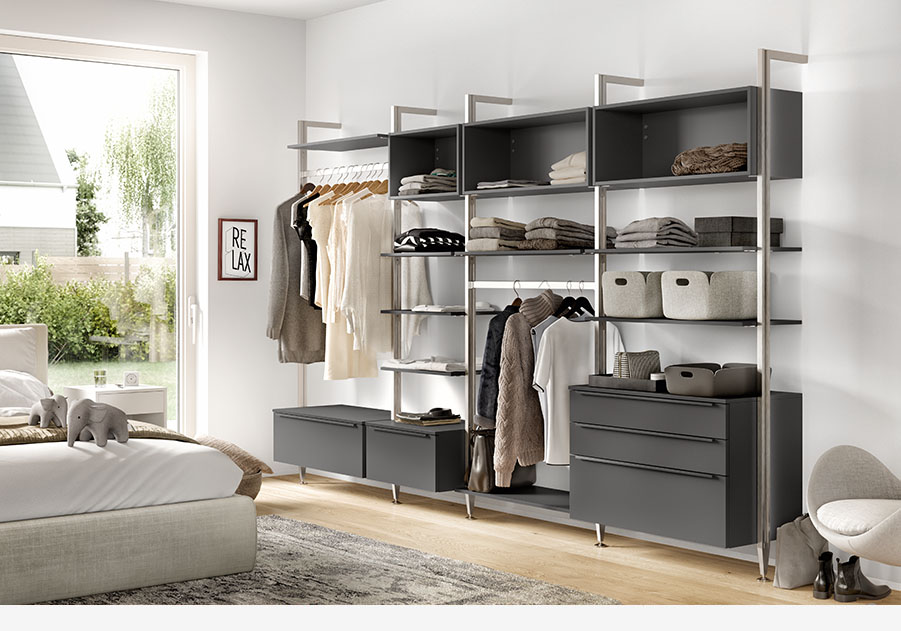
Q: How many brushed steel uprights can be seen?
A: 5